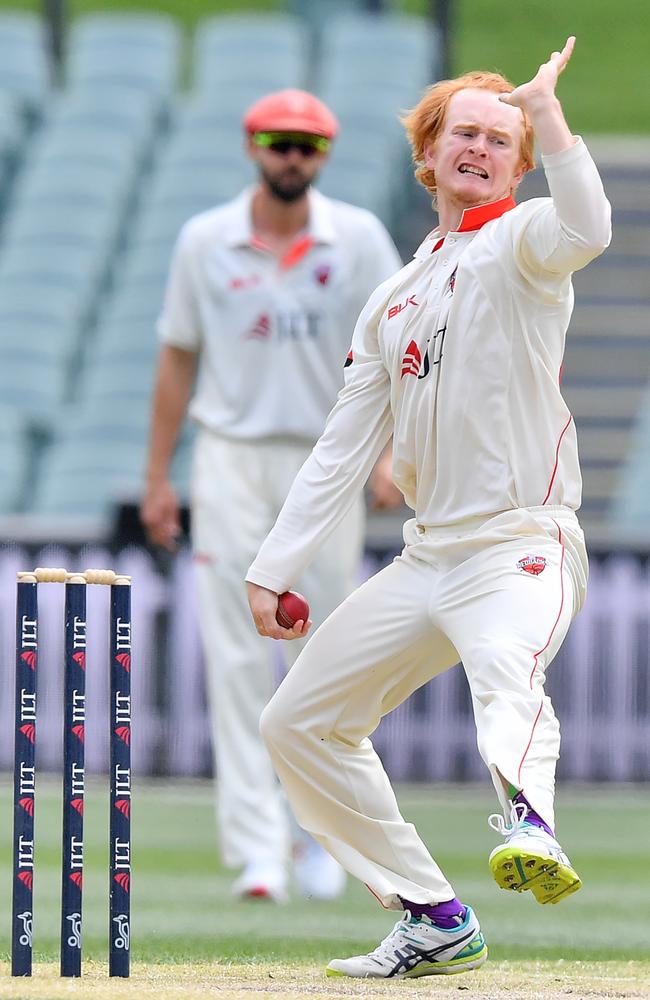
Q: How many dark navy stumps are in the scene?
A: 3